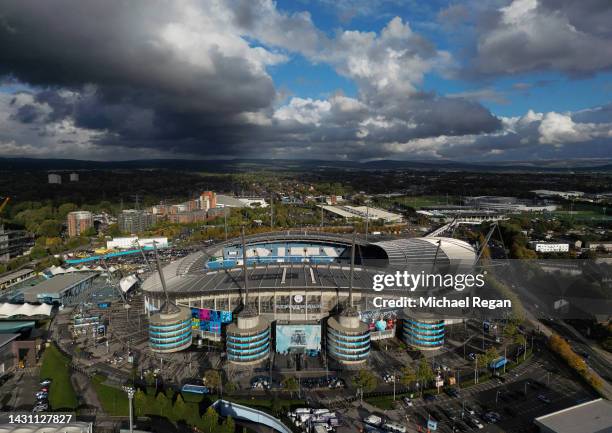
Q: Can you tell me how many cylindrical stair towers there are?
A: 4